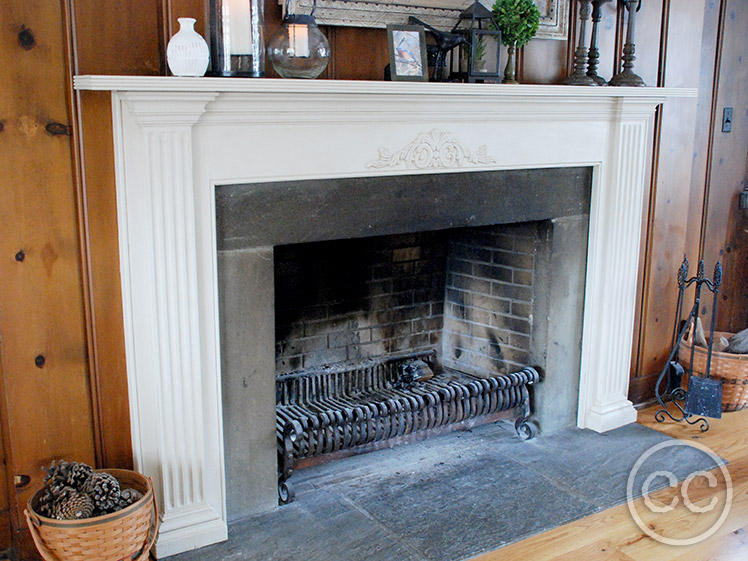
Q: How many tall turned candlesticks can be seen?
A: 3